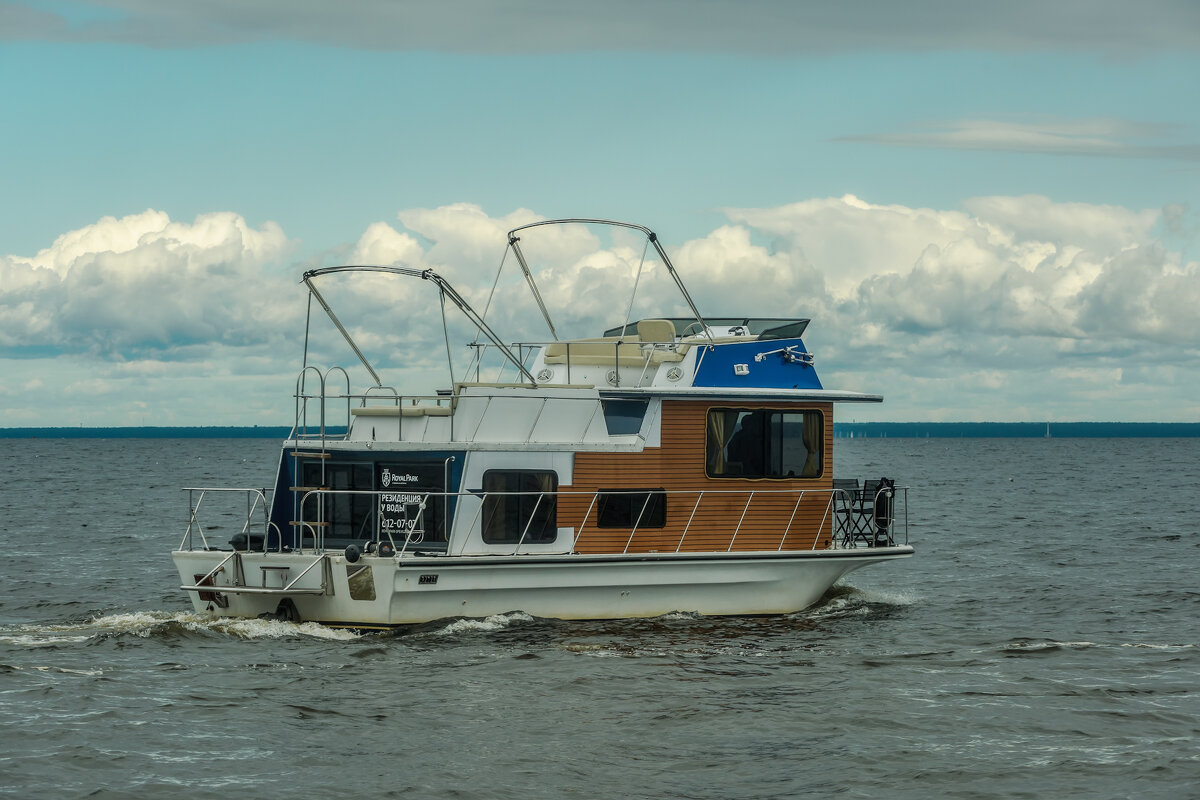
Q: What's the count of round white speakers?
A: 3